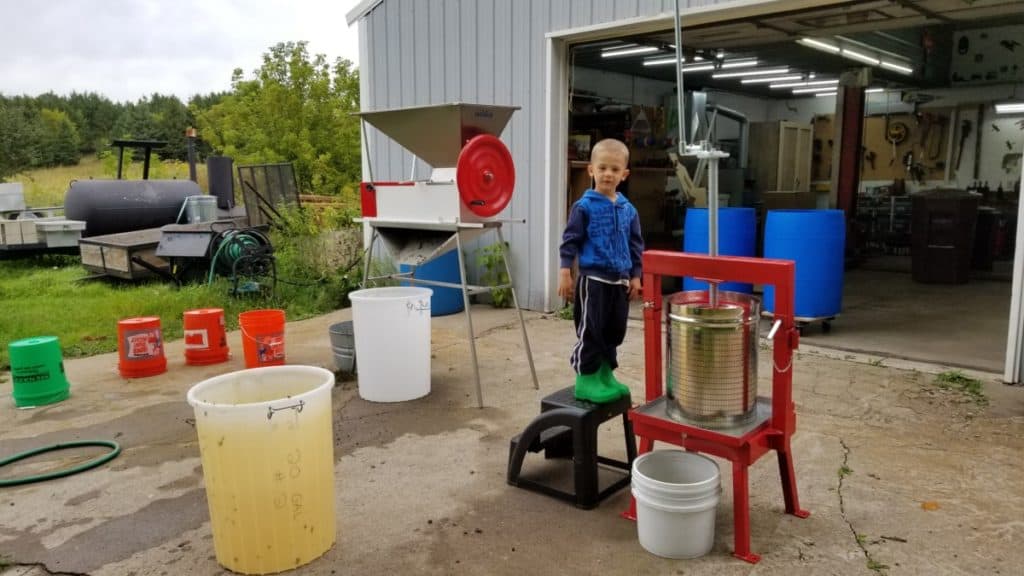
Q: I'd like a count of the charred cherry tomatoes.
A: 0